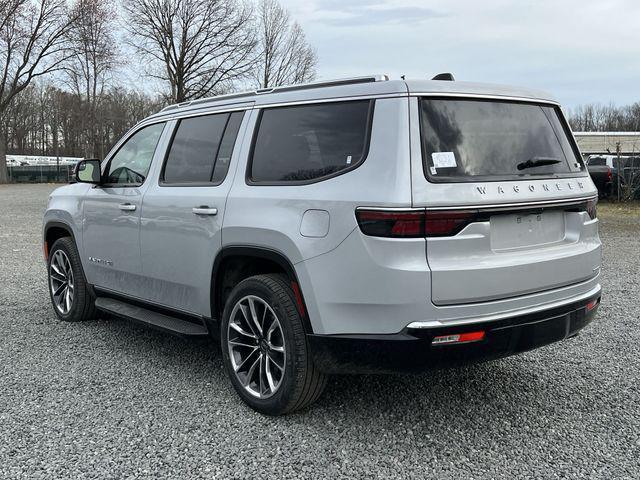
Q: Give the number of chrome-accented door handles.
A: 2